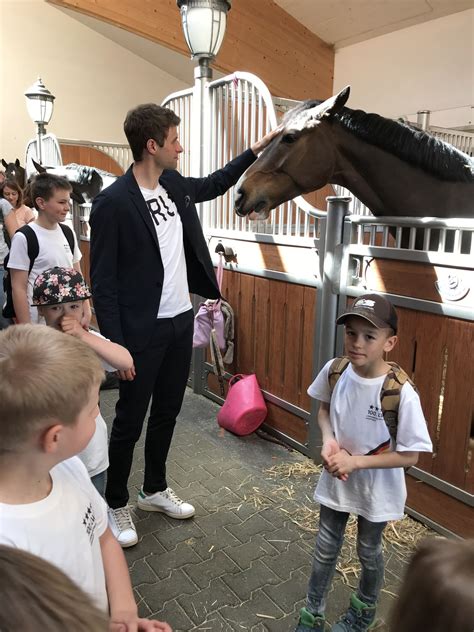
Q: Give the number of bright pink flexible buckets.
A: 1